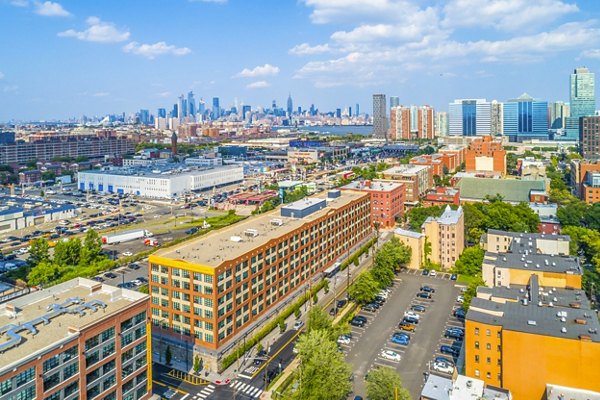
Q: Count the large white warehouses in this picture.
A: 1